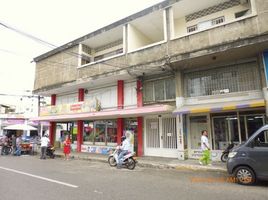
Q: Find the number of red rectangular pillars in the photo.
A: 4